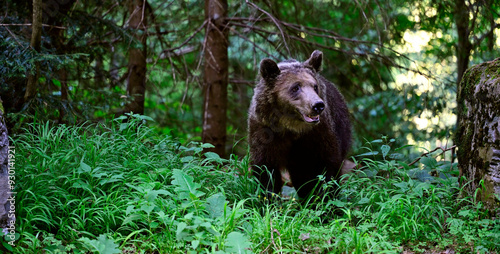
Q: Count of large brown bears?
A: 1